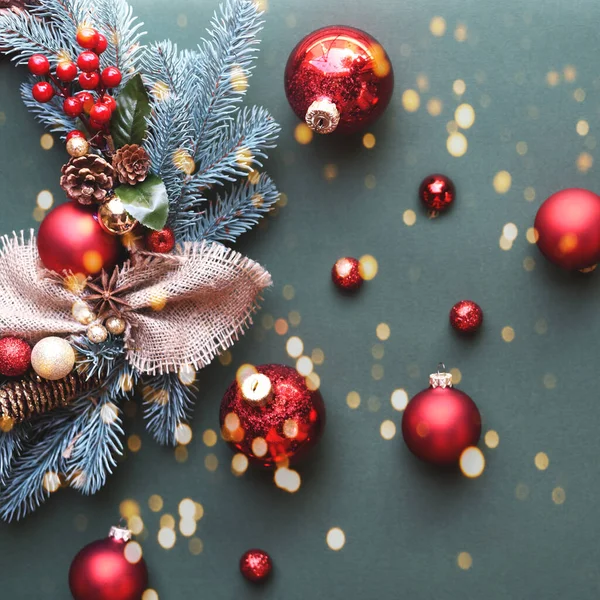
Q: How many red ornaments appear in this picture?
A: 12